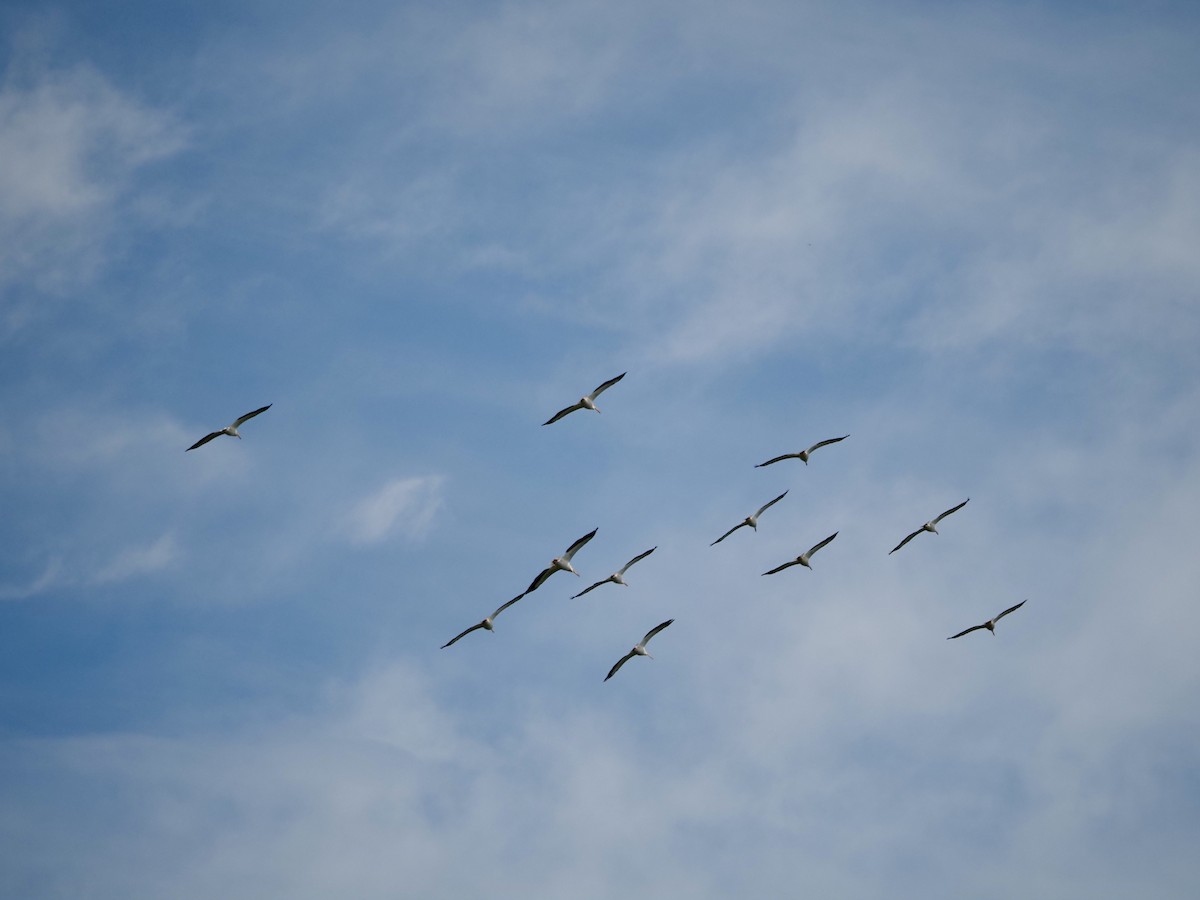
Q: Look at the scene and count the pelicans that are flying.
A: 11